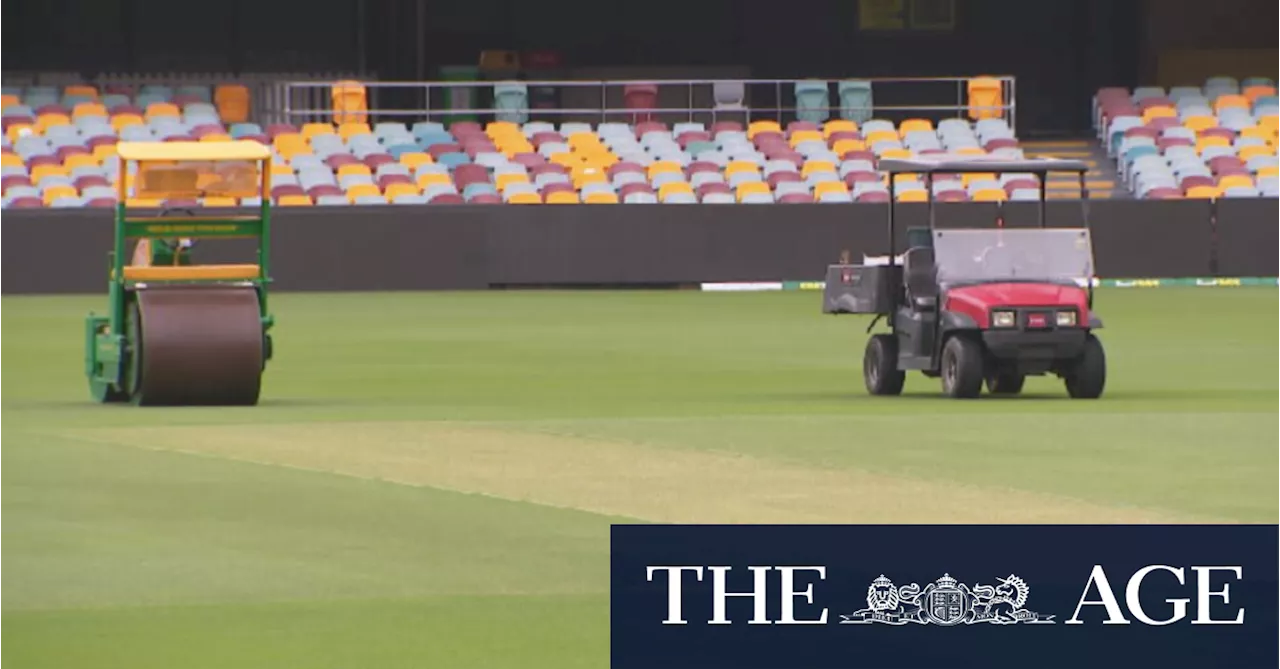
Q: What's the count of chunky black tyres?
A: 4